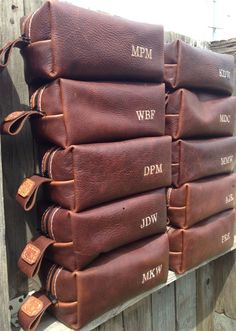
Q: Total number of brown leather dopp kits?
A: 10